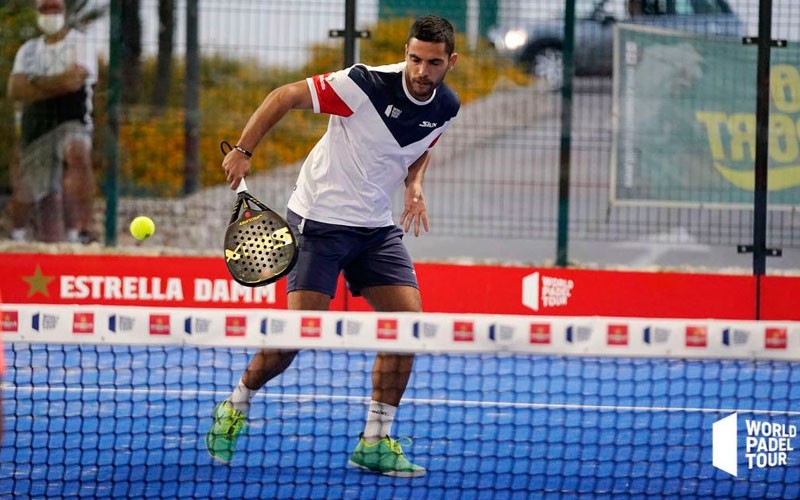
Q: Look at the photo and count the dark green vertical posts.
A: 2